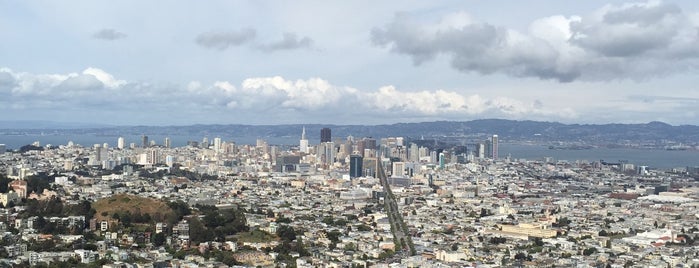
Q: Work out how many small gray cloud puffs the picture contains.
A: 3